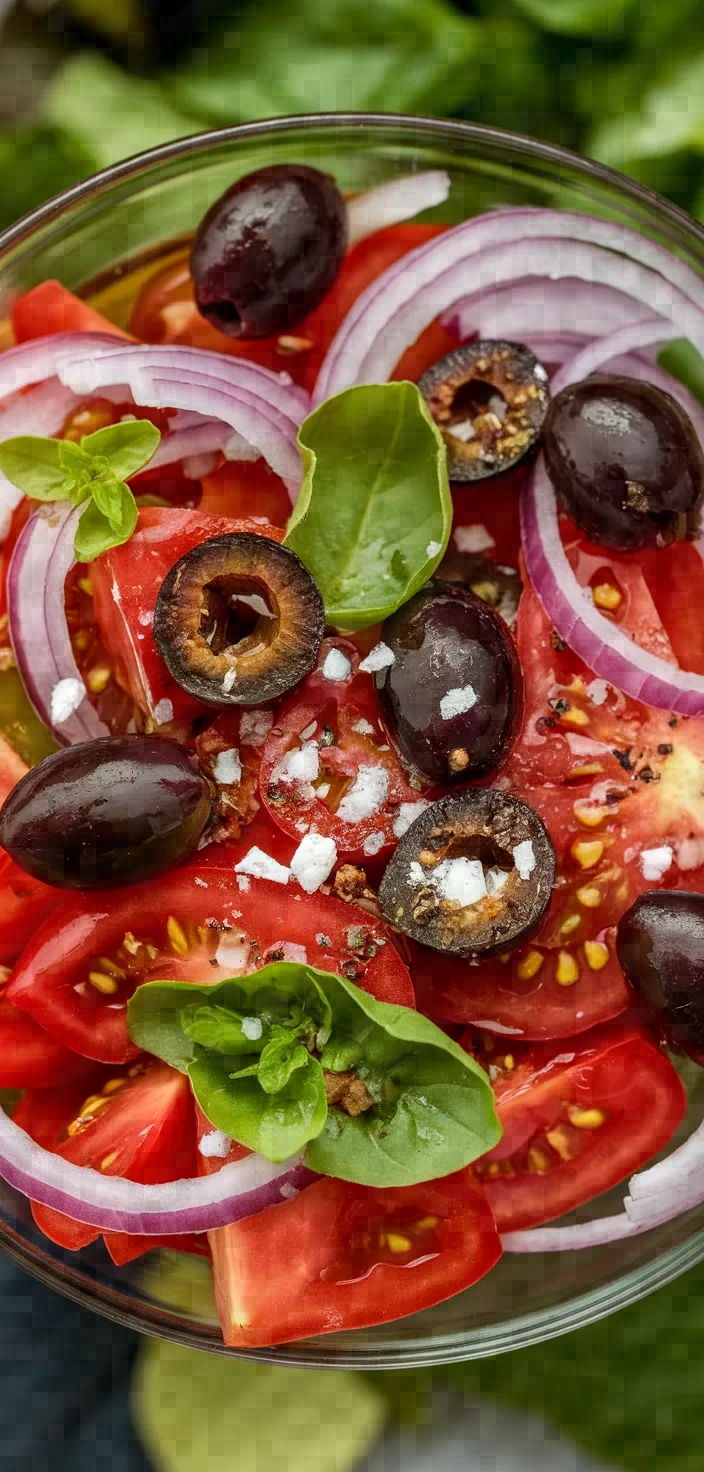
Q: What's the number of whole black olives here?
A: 5